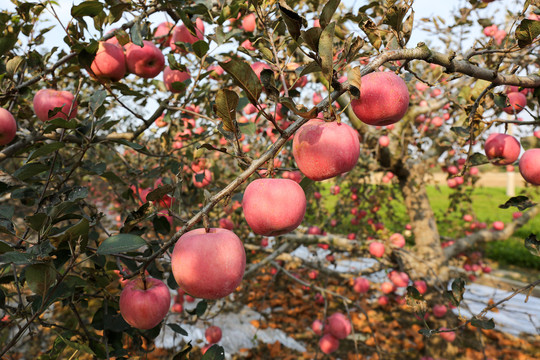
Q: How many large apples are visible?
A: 5